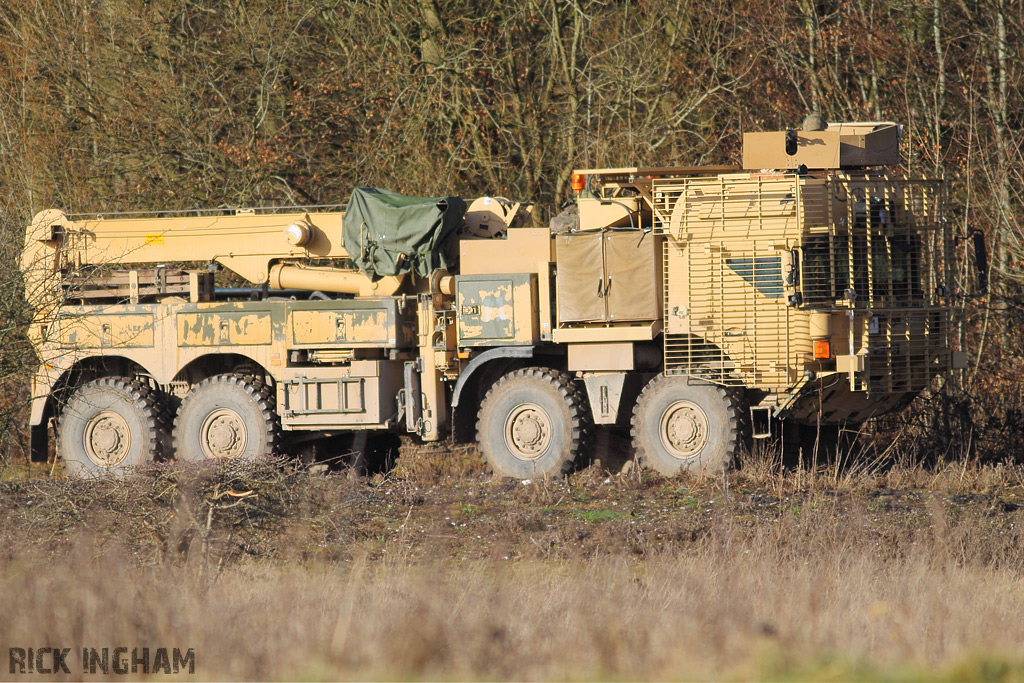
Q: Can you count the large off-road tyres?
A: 4